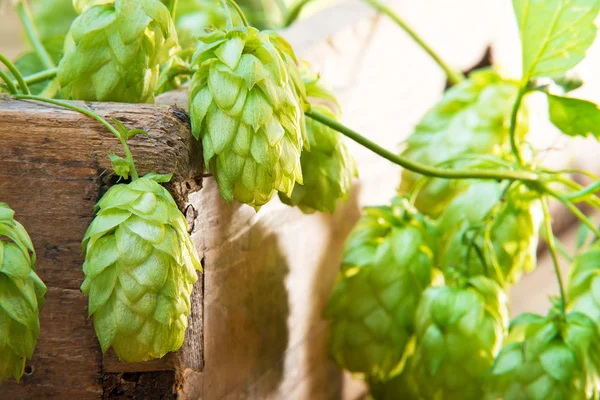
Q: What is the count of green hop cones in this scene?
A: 11